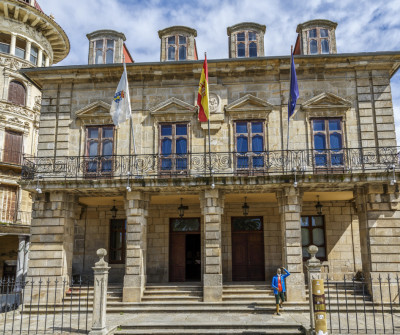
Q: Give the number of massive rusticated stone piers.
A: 5